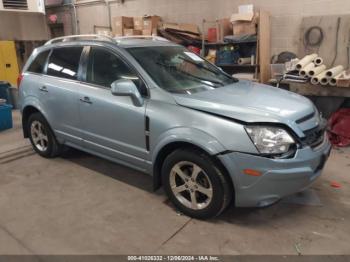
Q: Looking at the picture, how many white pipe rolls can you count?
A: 8